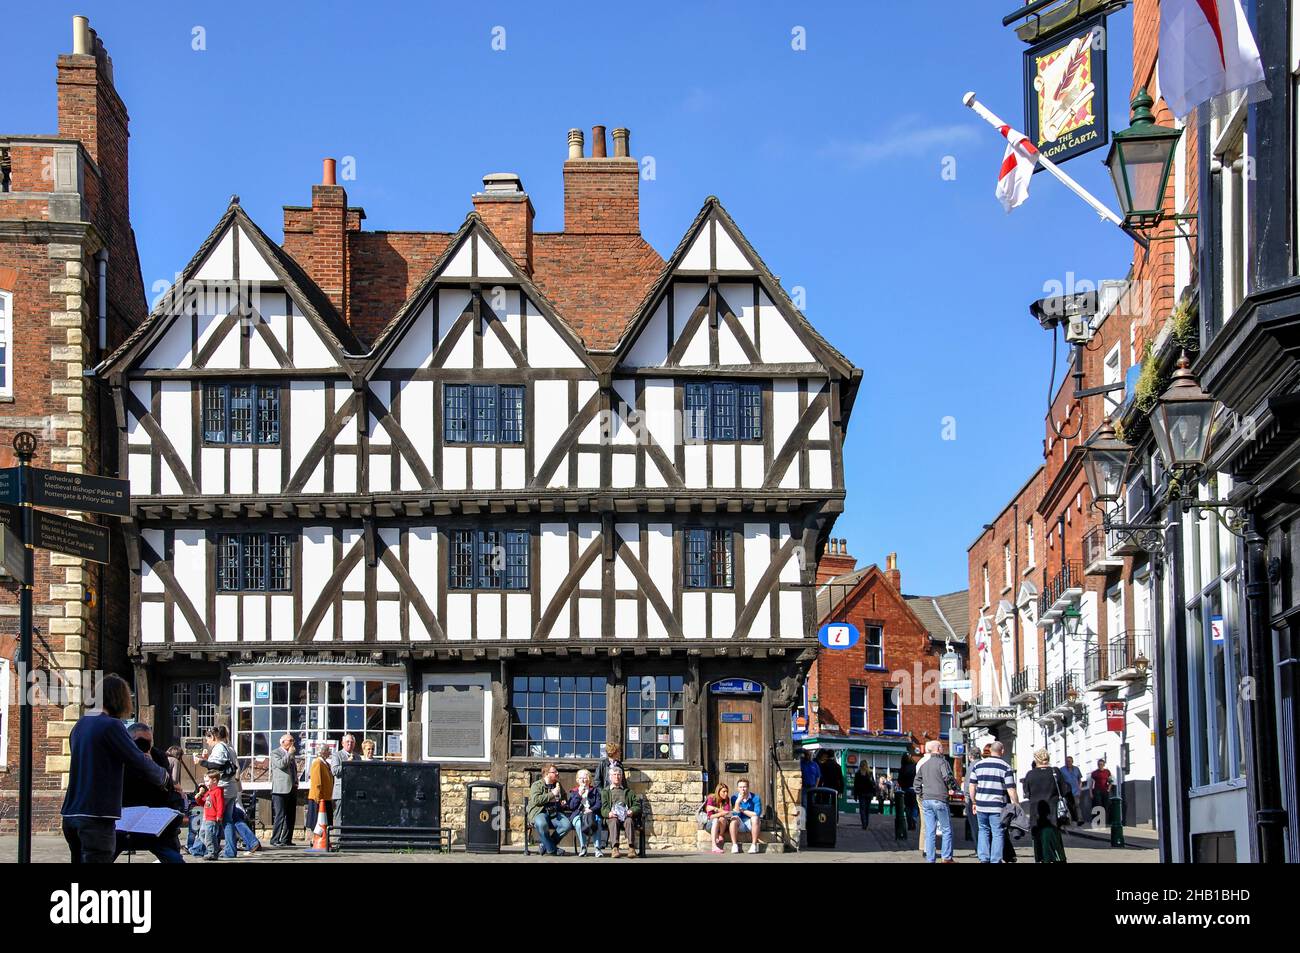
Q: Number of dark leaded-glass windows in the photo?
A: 6